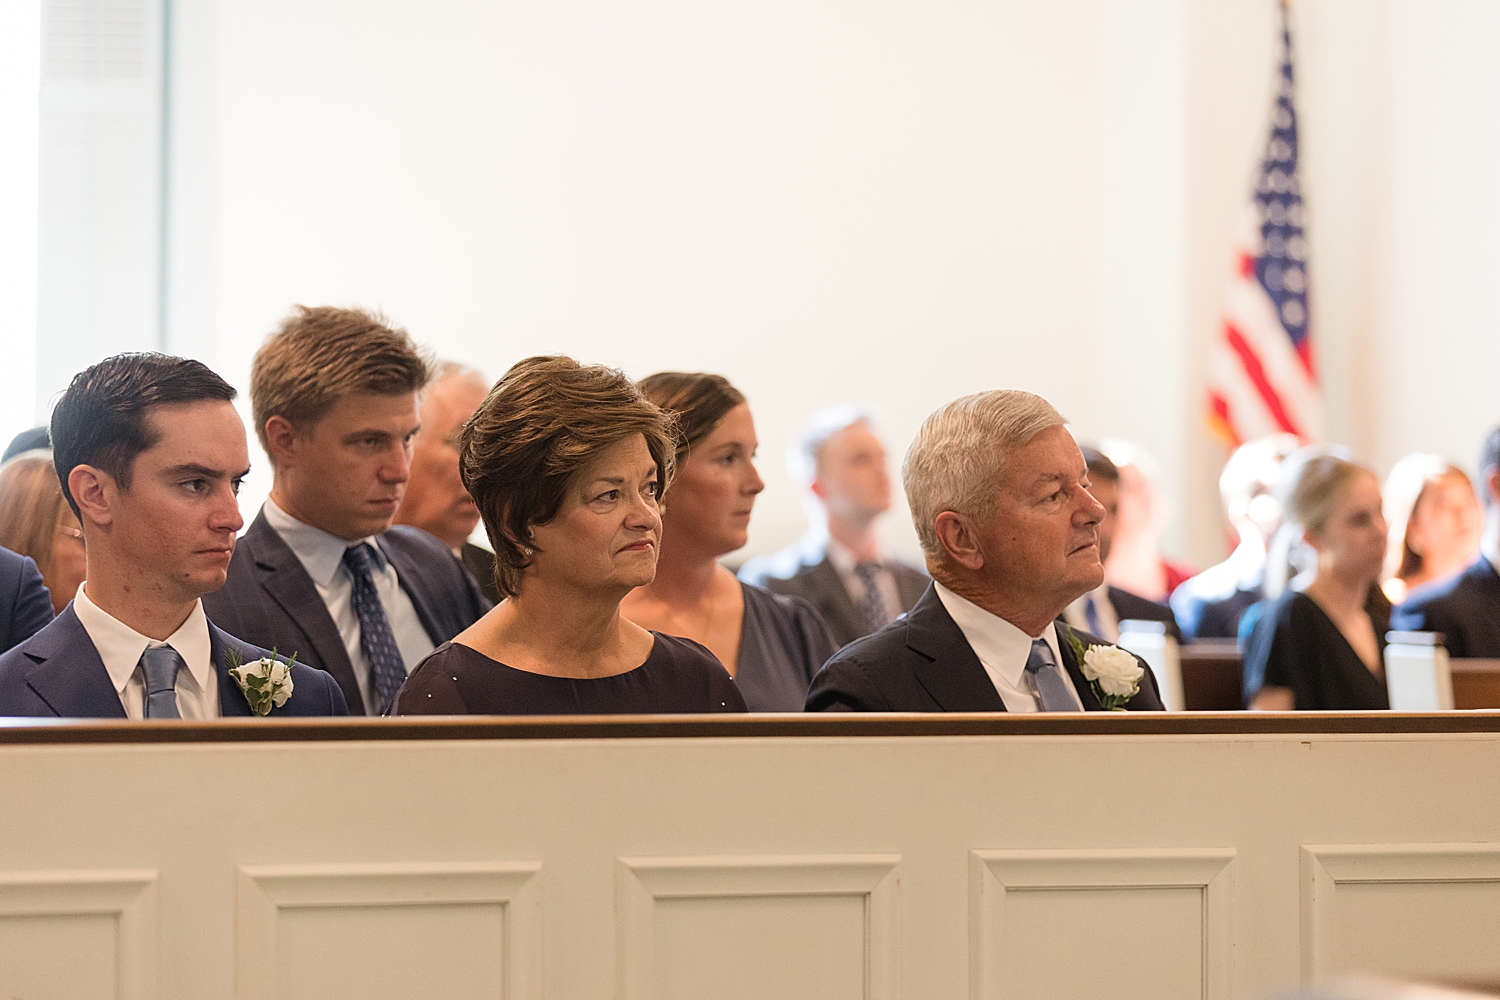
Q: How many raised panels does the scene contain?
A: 5